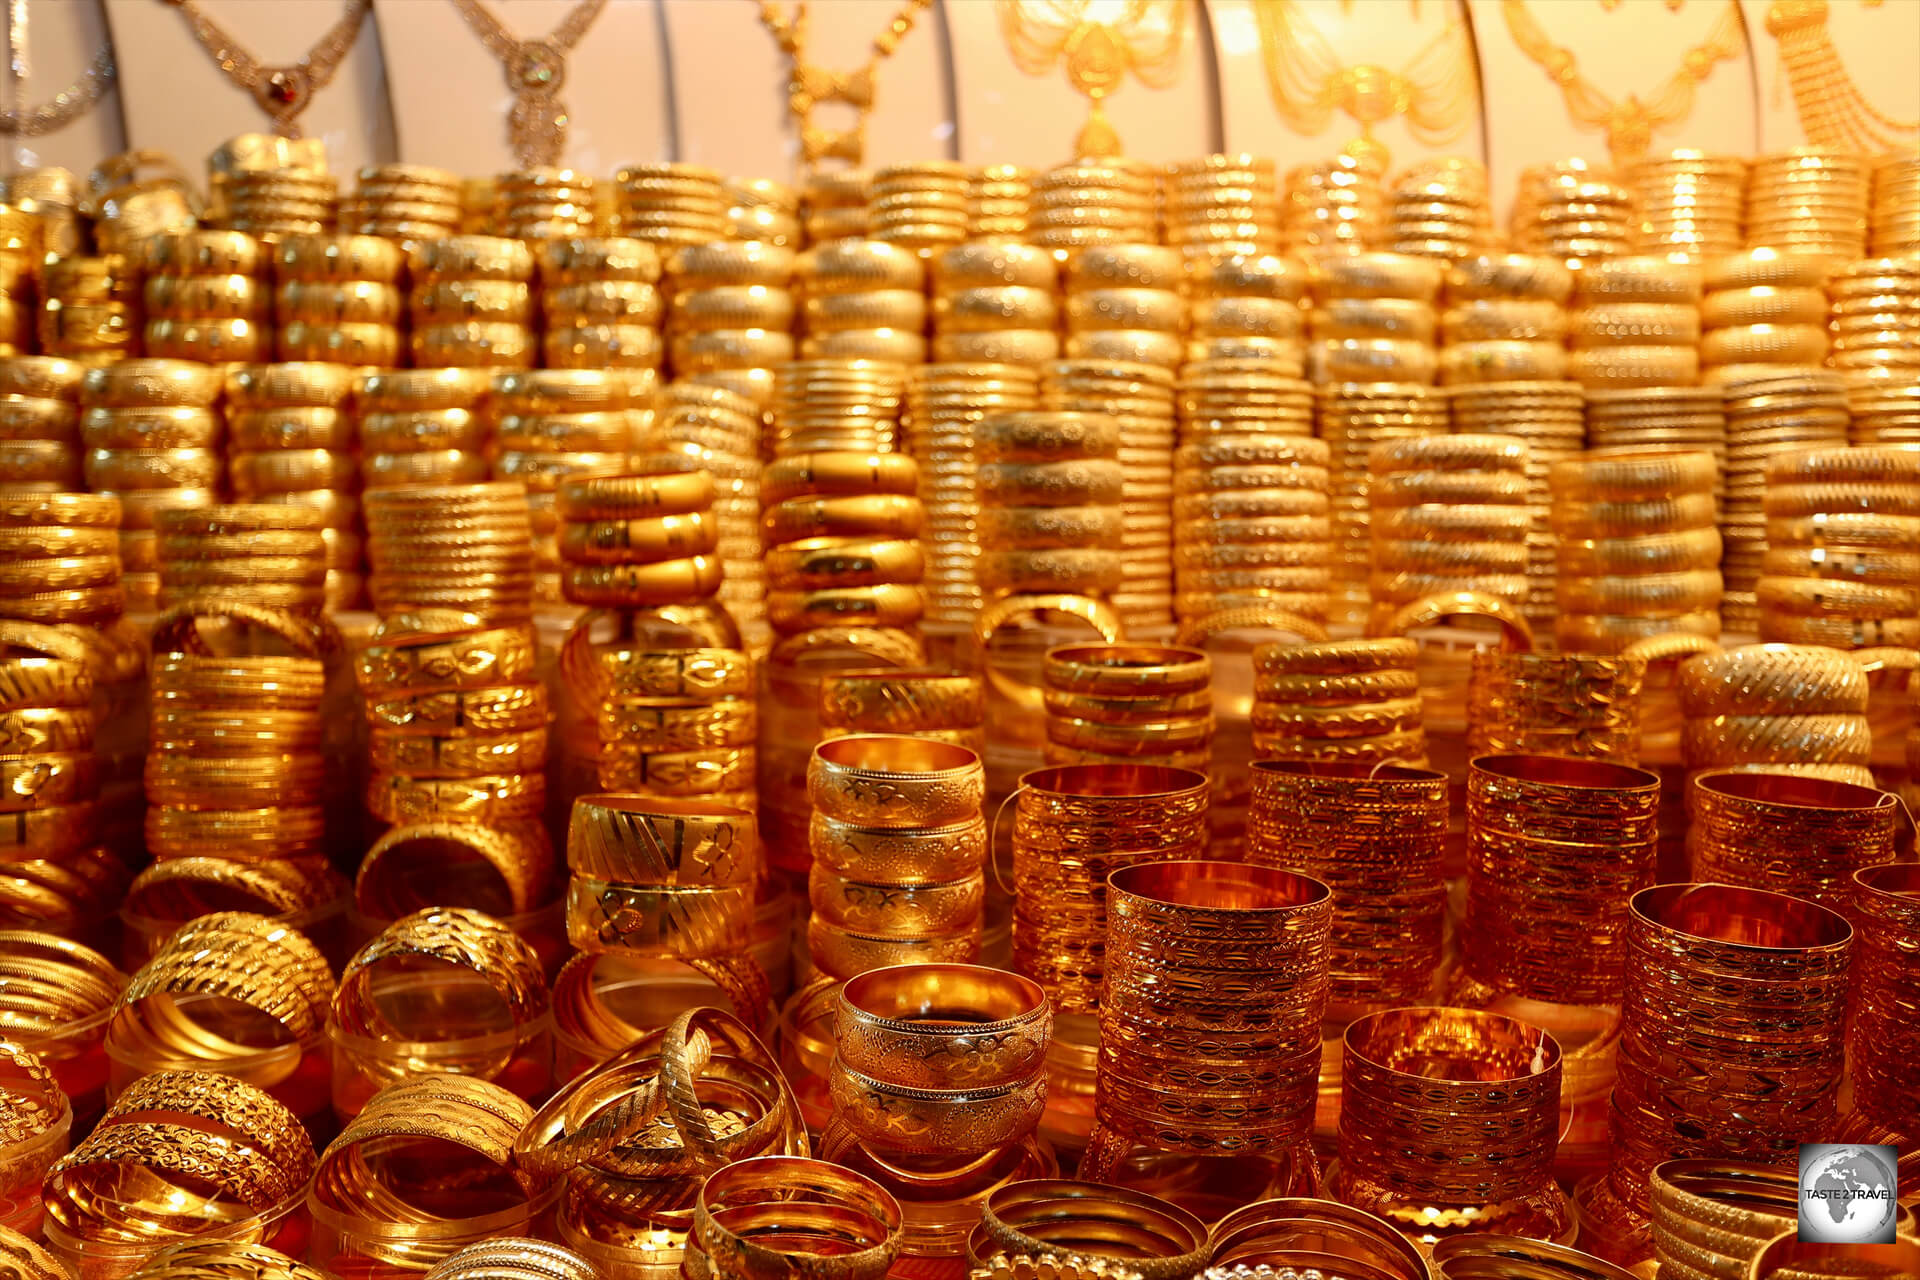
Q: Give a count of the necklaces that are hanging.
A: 8